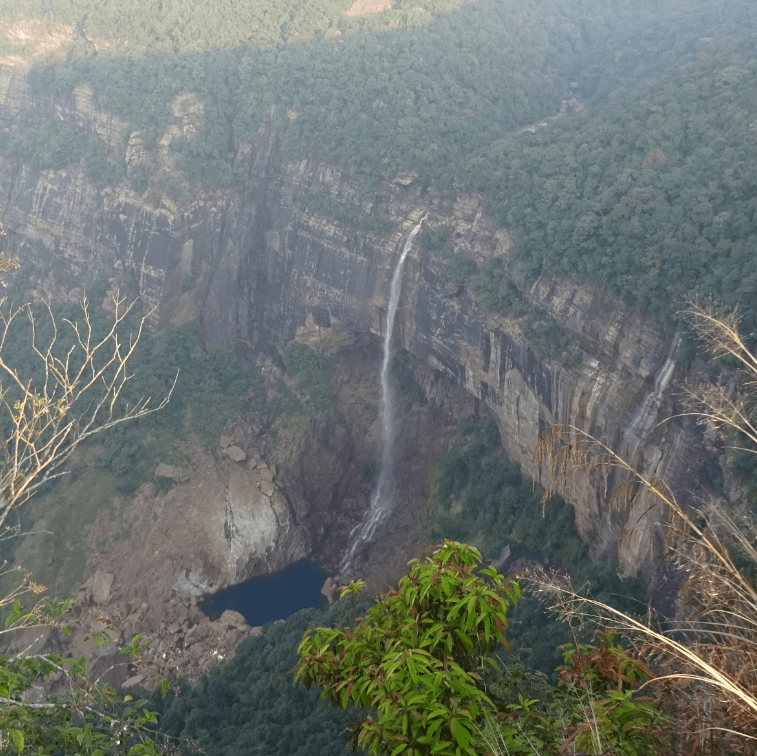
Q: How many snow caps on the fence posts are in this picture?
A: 0